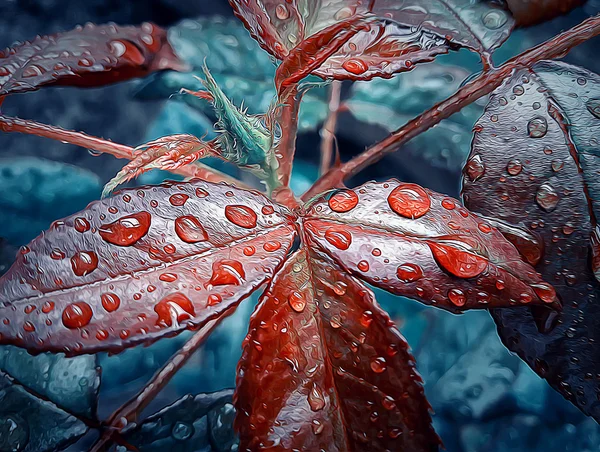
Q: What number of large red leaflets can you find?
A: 3